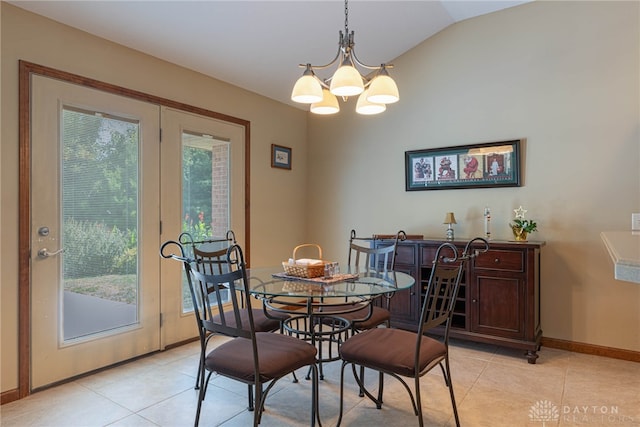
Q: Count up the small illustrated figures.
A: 4